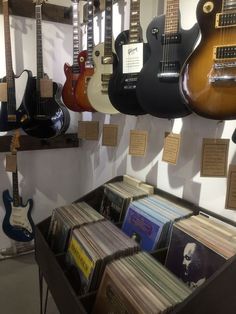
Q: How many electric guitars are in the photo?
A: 9